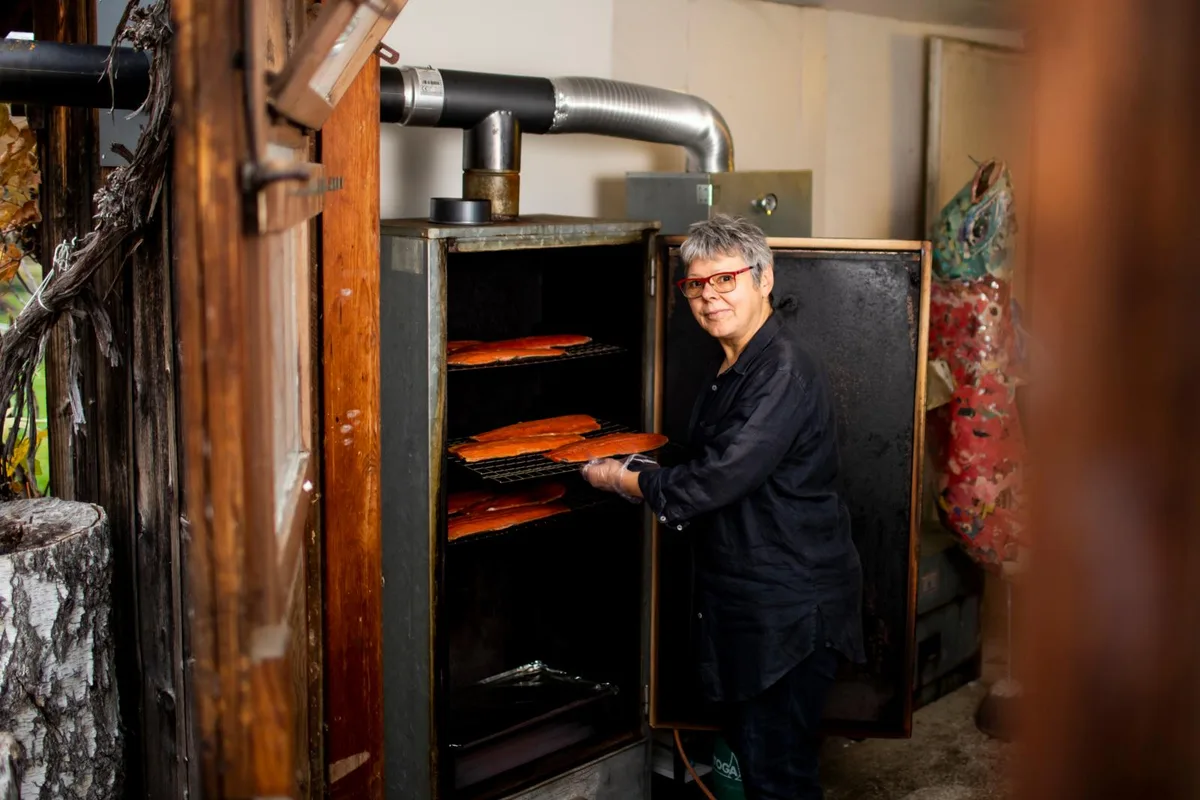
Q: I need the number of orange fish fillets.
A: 9